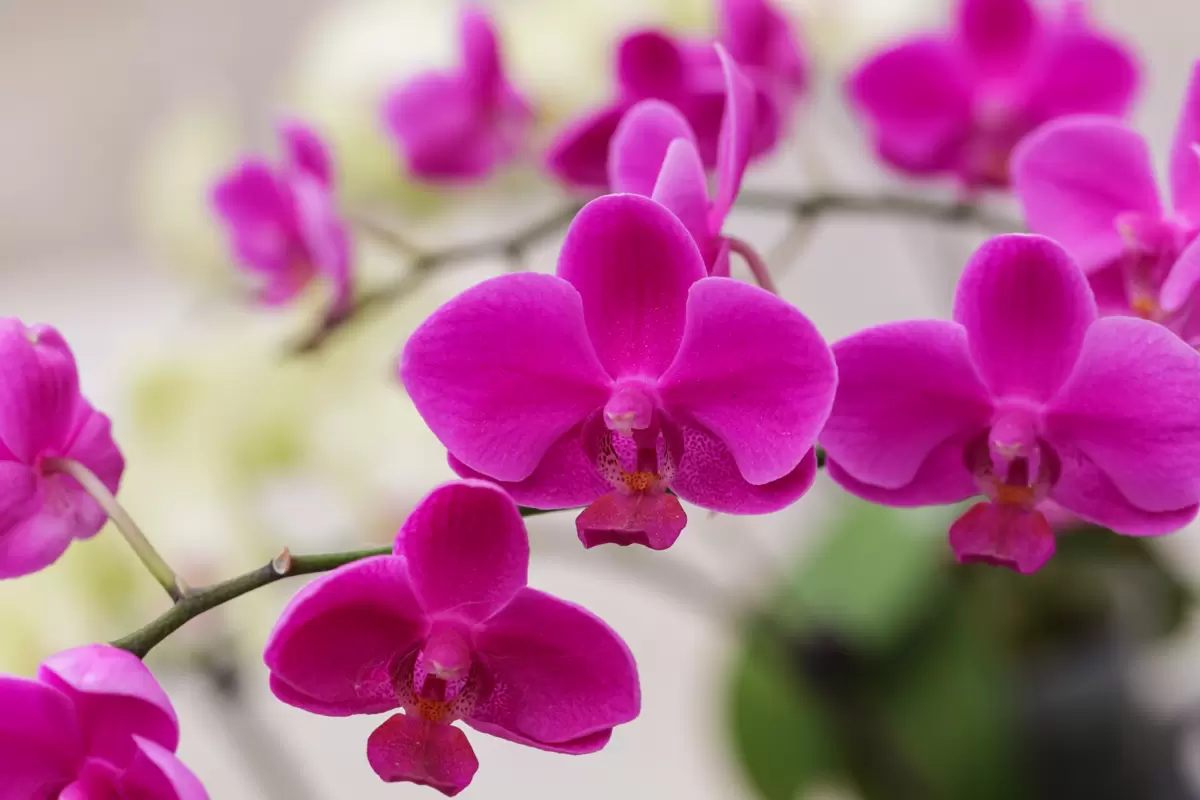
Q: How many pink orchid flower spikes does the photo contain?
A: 2